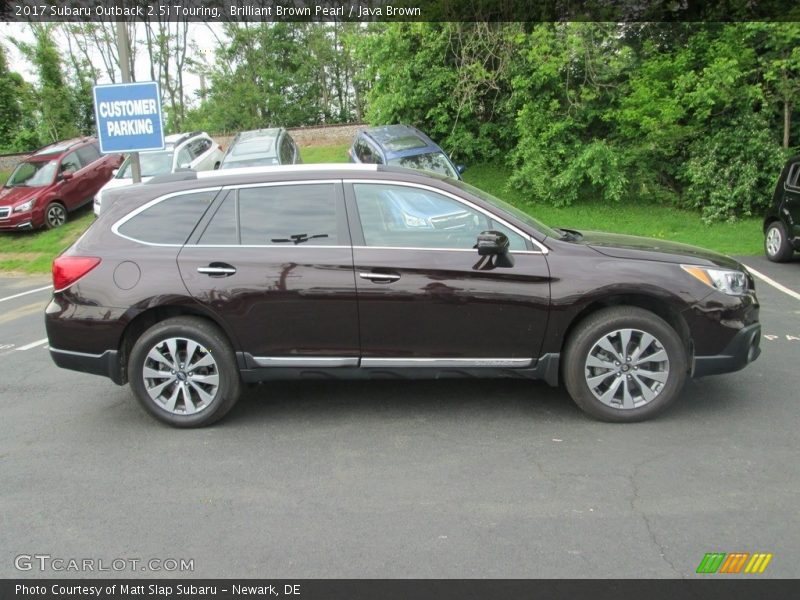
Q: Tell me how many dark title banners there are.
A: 2